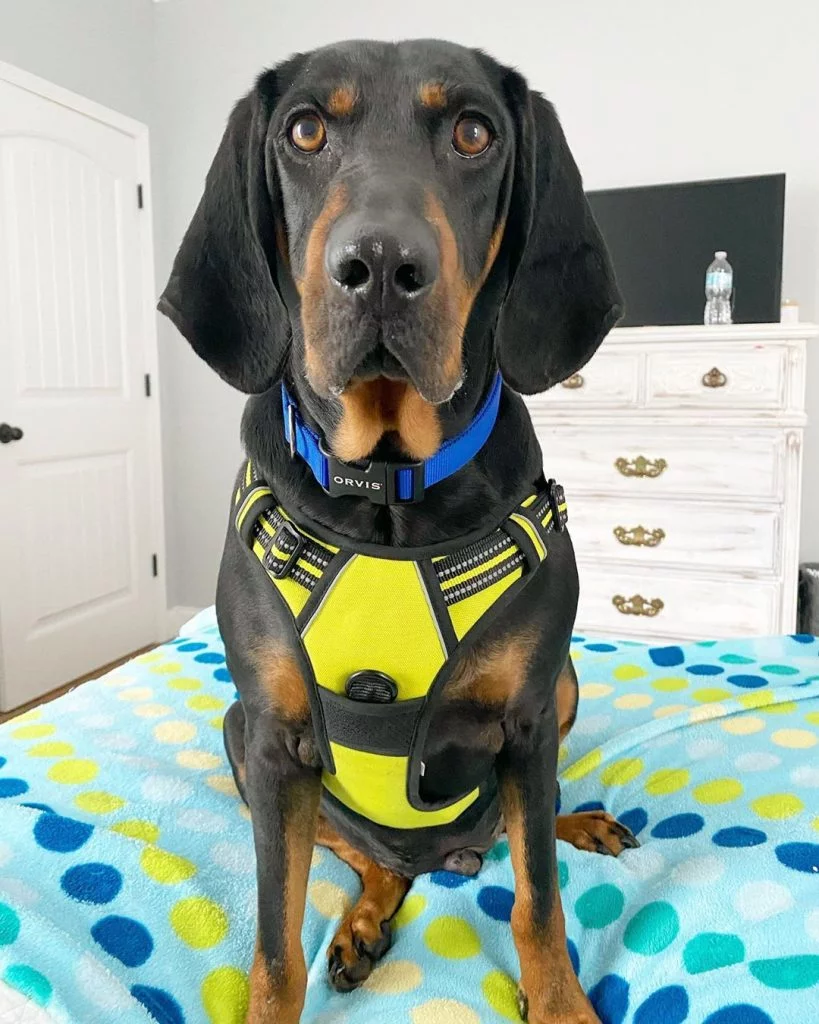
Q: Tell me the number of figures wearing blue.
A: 1